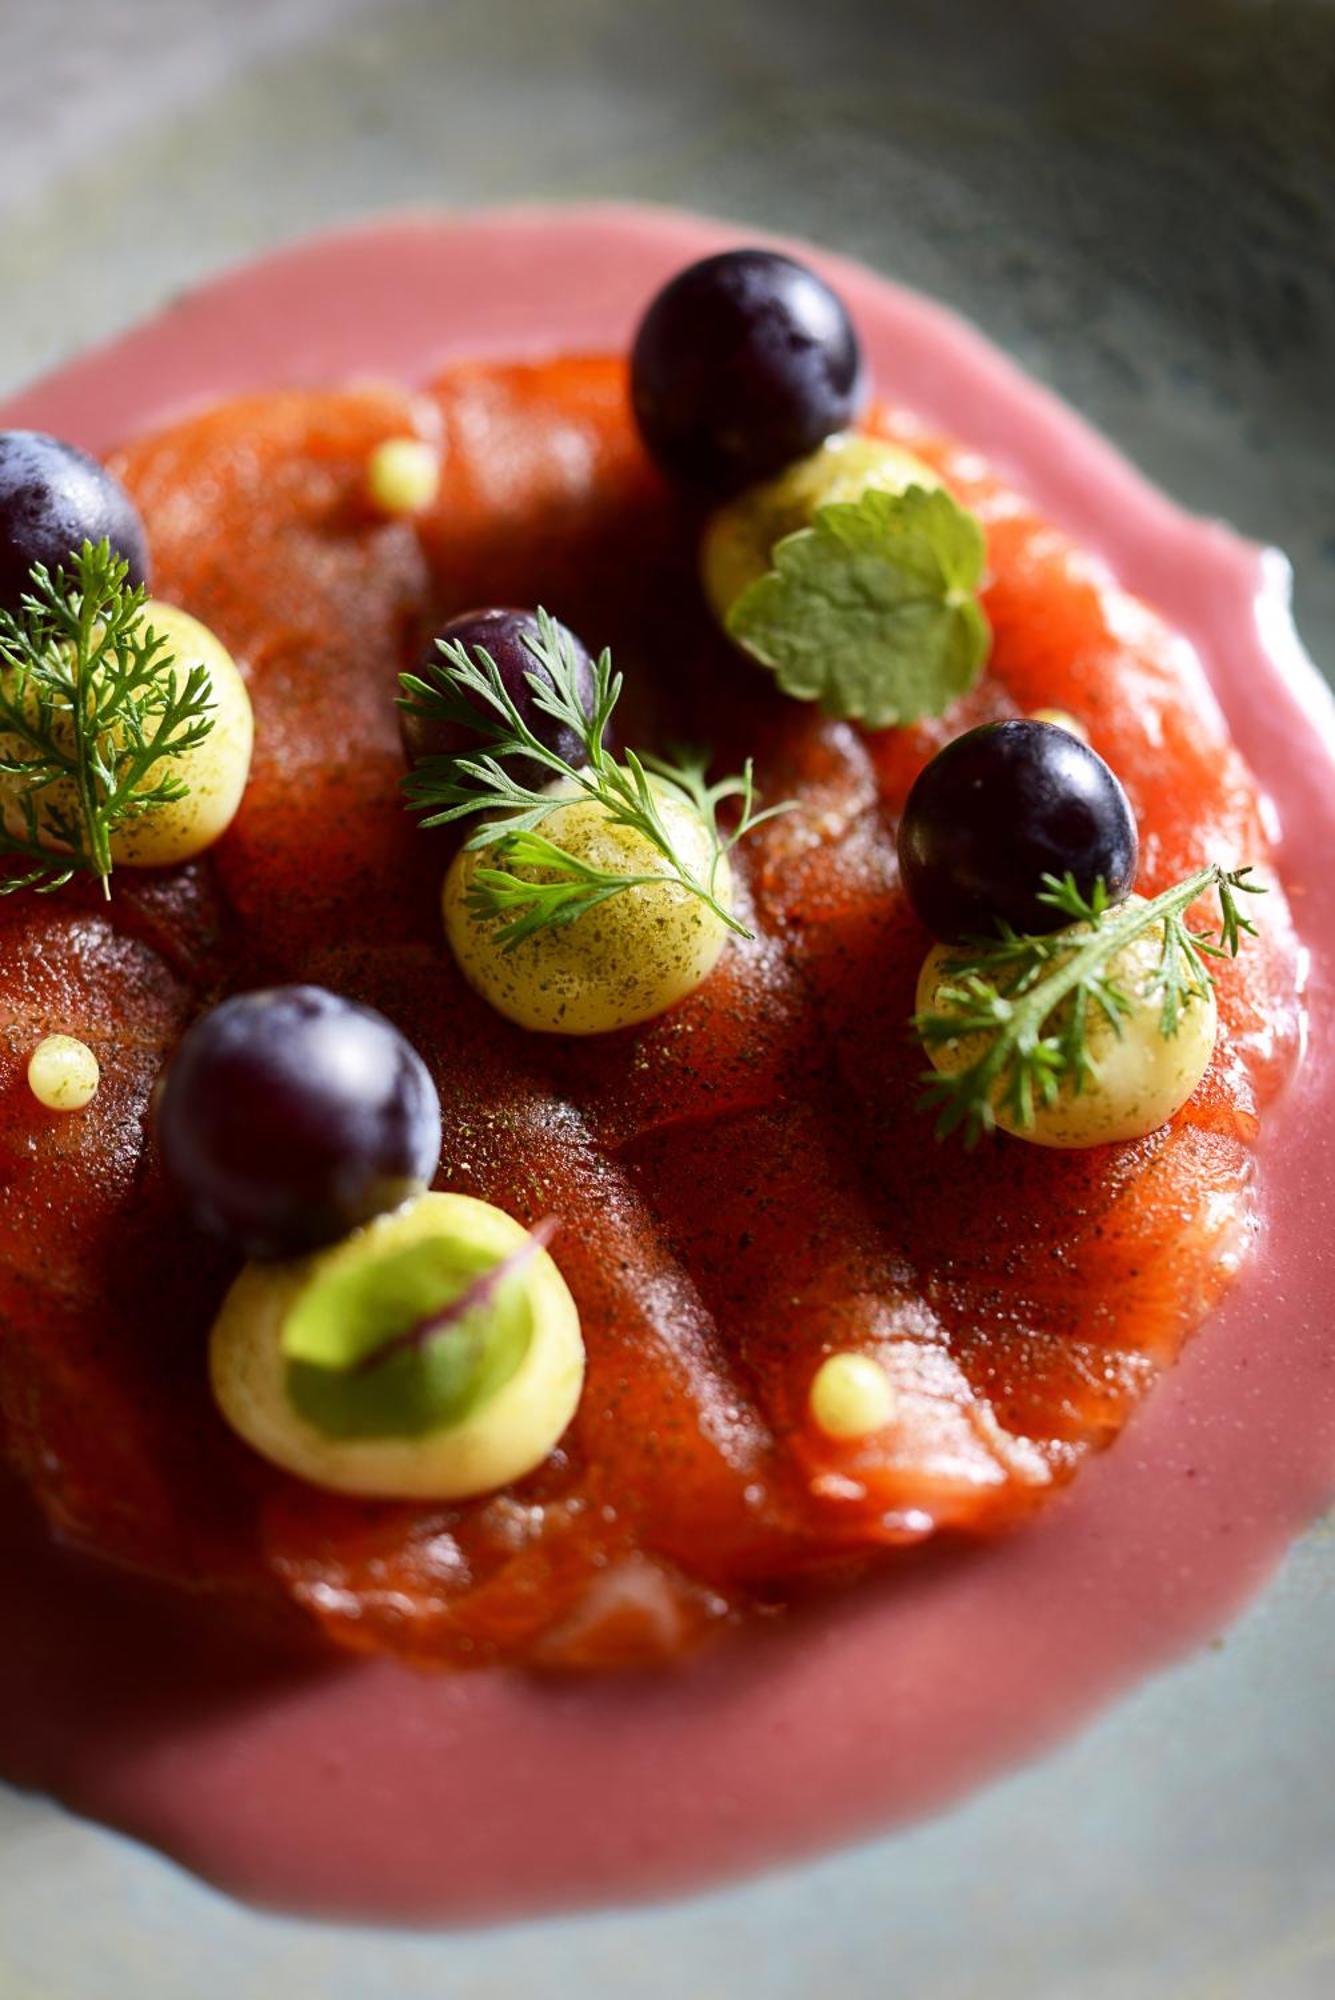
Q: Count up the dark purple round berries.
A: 5